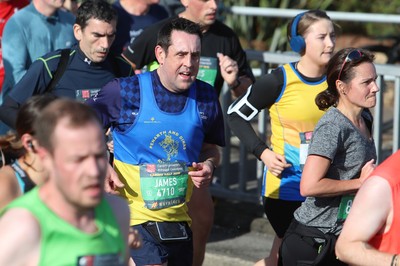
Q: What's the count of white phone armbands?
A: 1